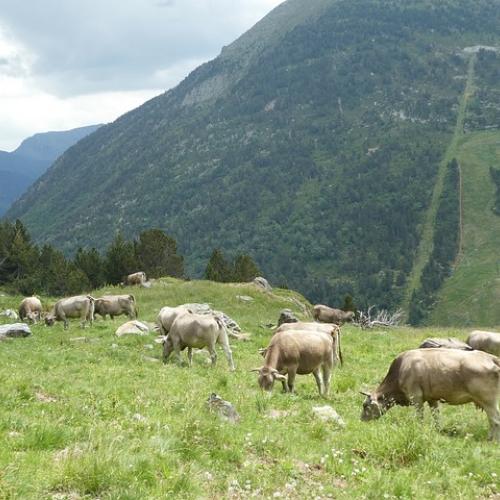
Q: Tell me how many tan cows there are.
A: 11